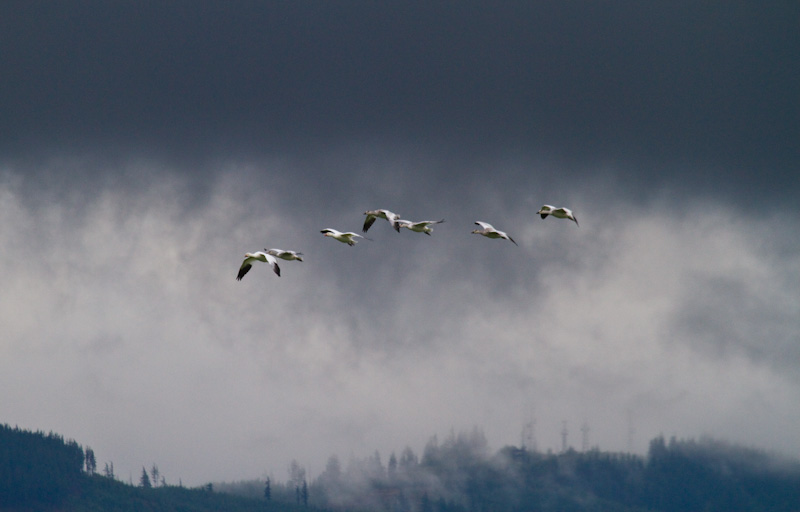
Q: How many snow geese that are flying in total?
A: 7